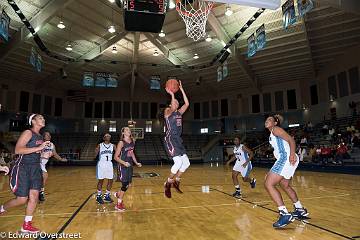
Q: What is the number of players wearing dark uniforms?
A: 3